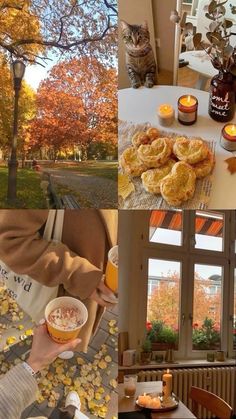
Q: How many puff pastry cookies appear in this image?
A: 7